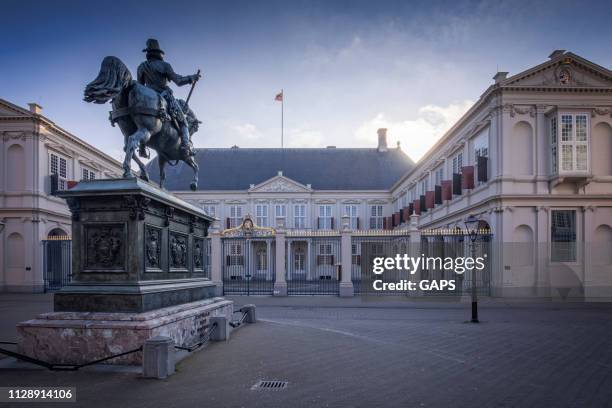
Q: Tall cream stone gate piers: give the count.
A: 4